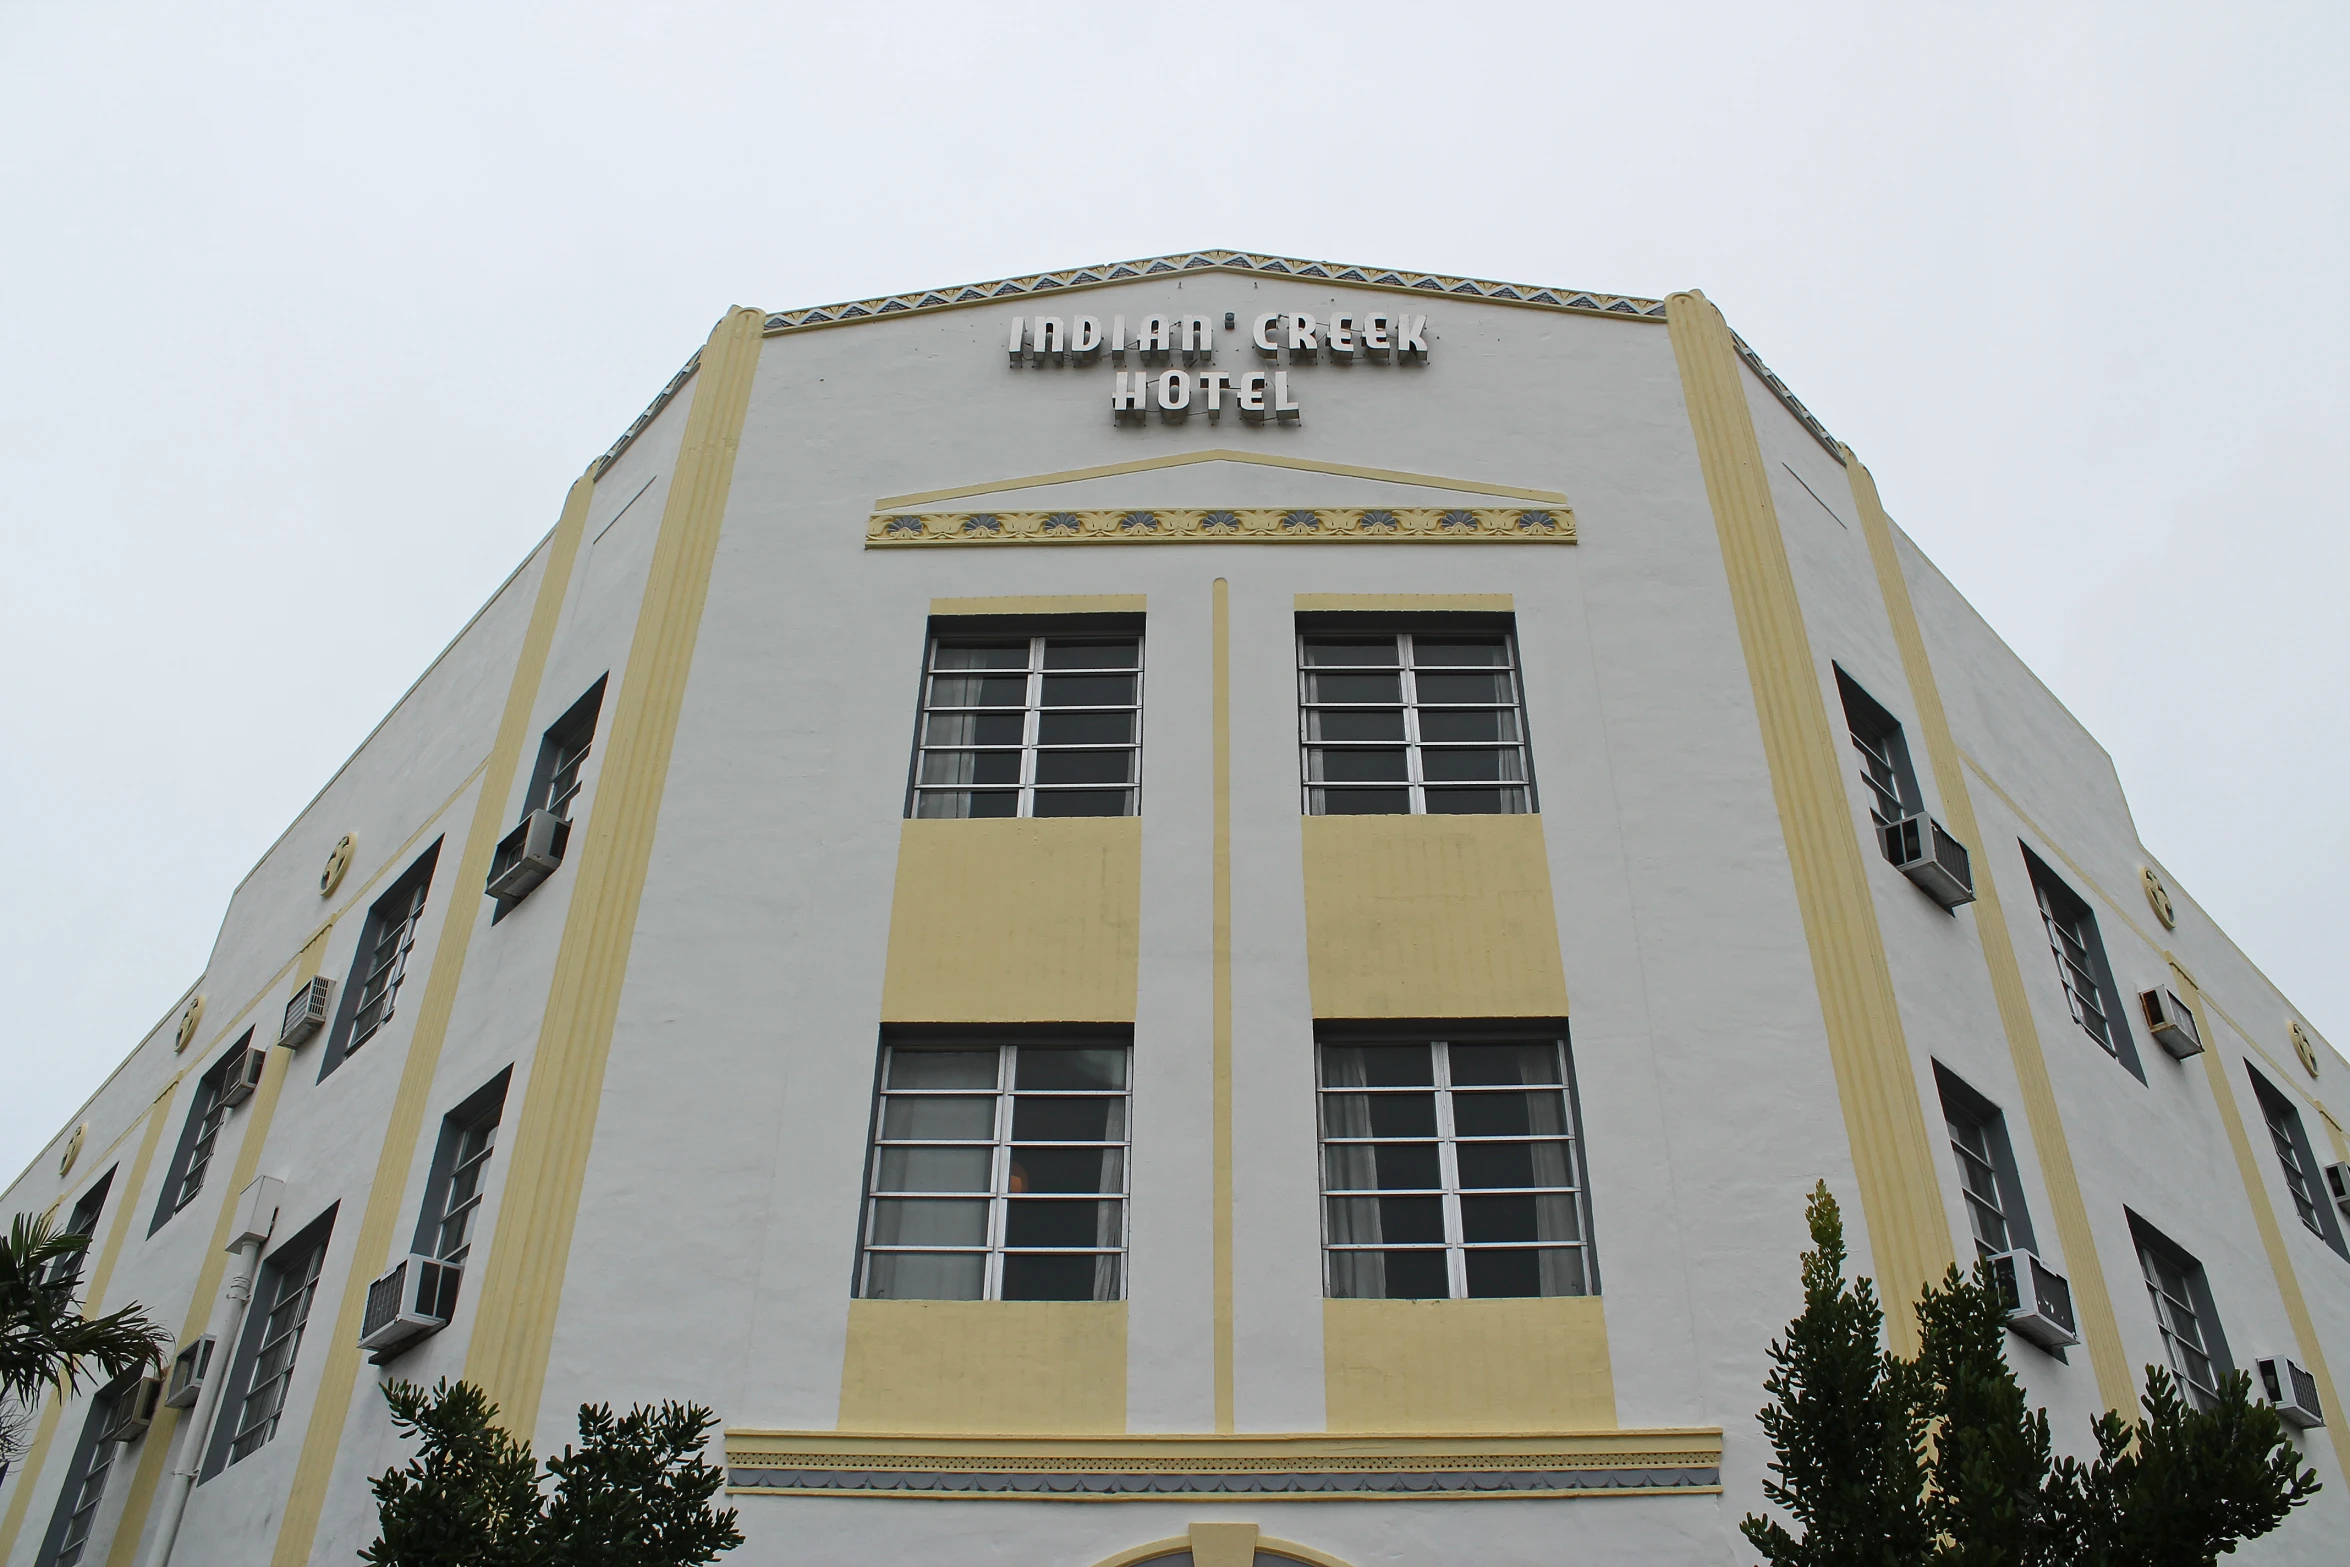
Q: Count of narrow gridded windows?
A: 12